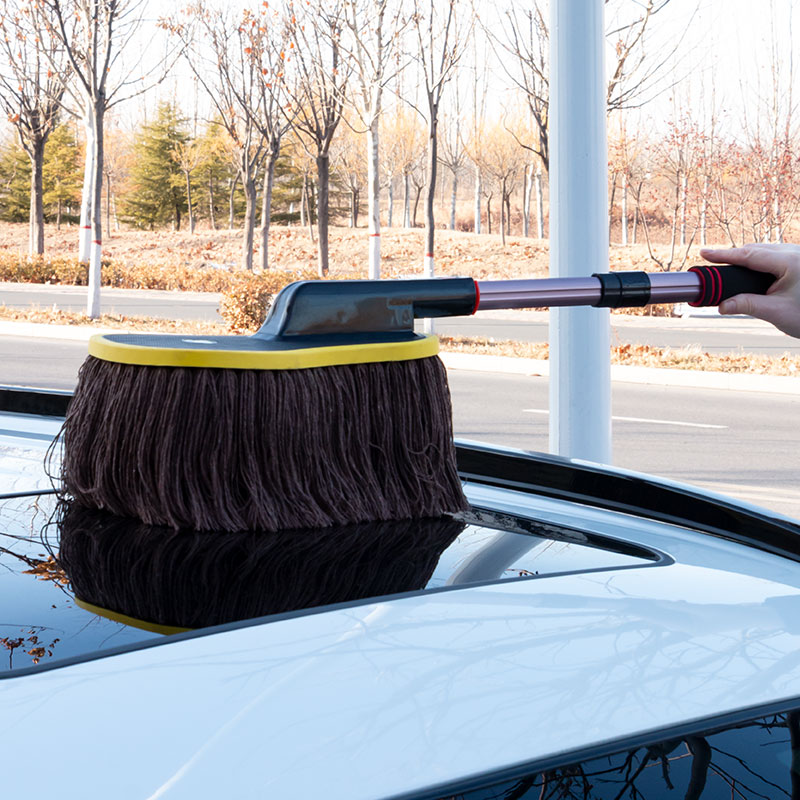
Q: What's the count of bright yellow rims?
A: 1